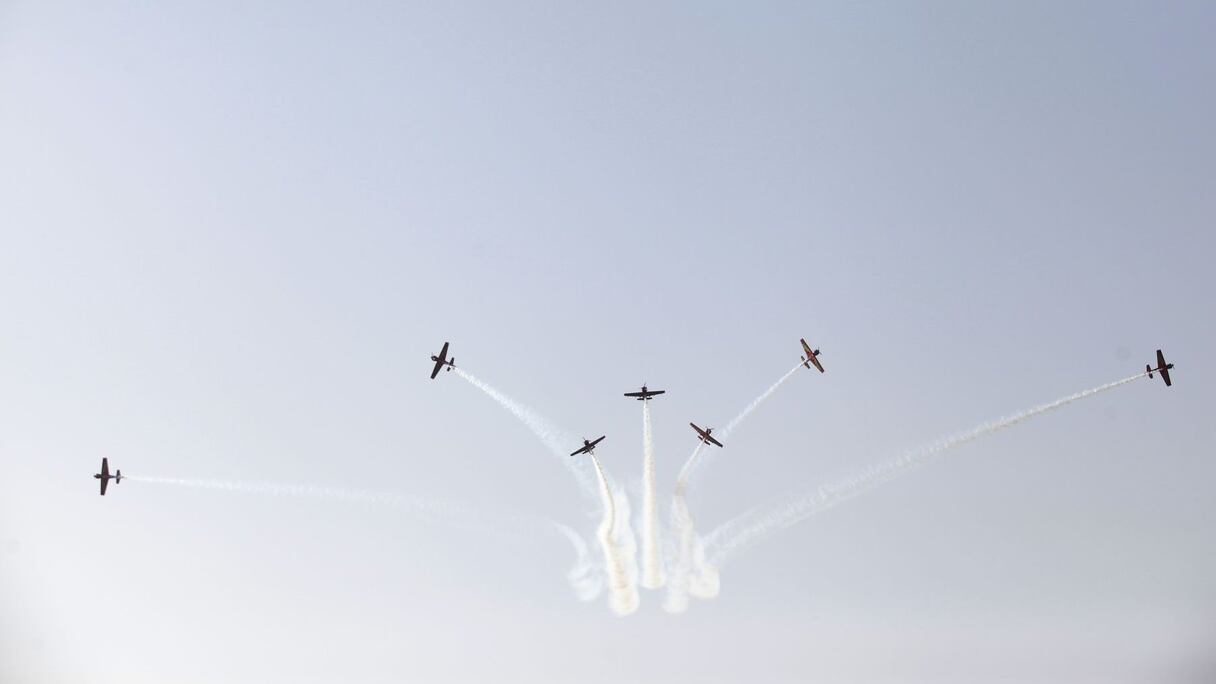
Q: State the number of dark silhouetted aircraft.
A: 7